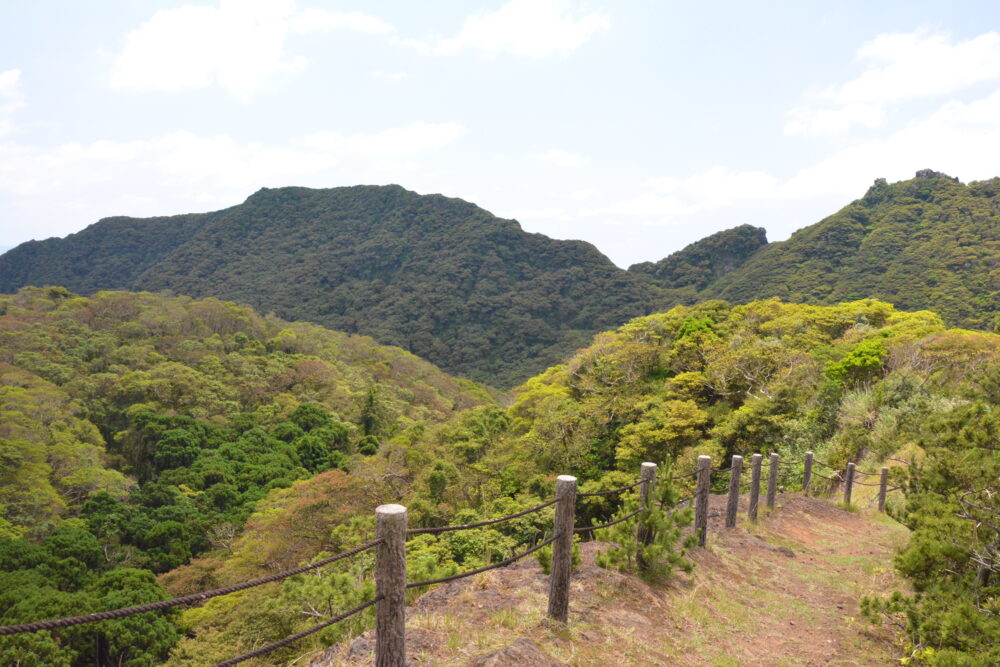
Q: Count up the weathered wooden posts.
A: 10